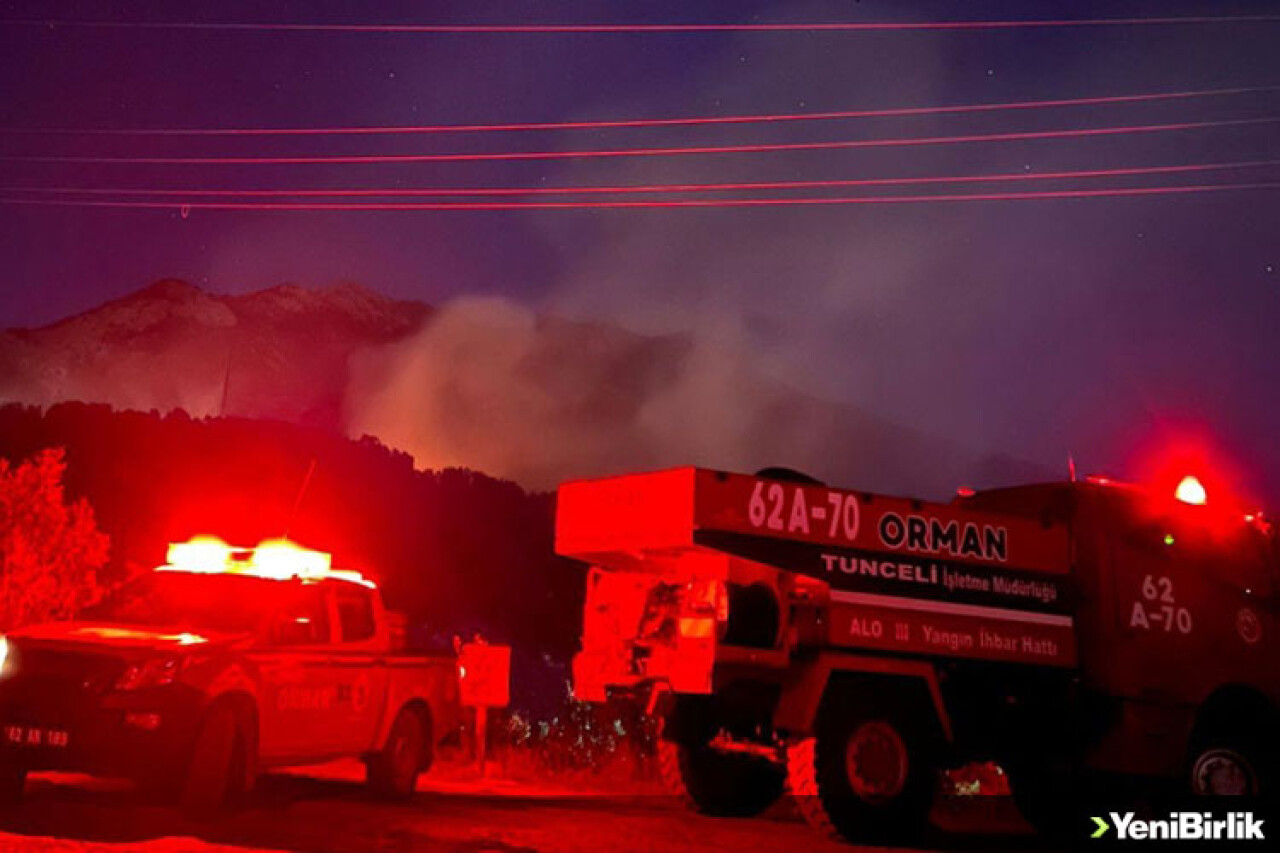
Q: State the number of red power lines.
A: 5